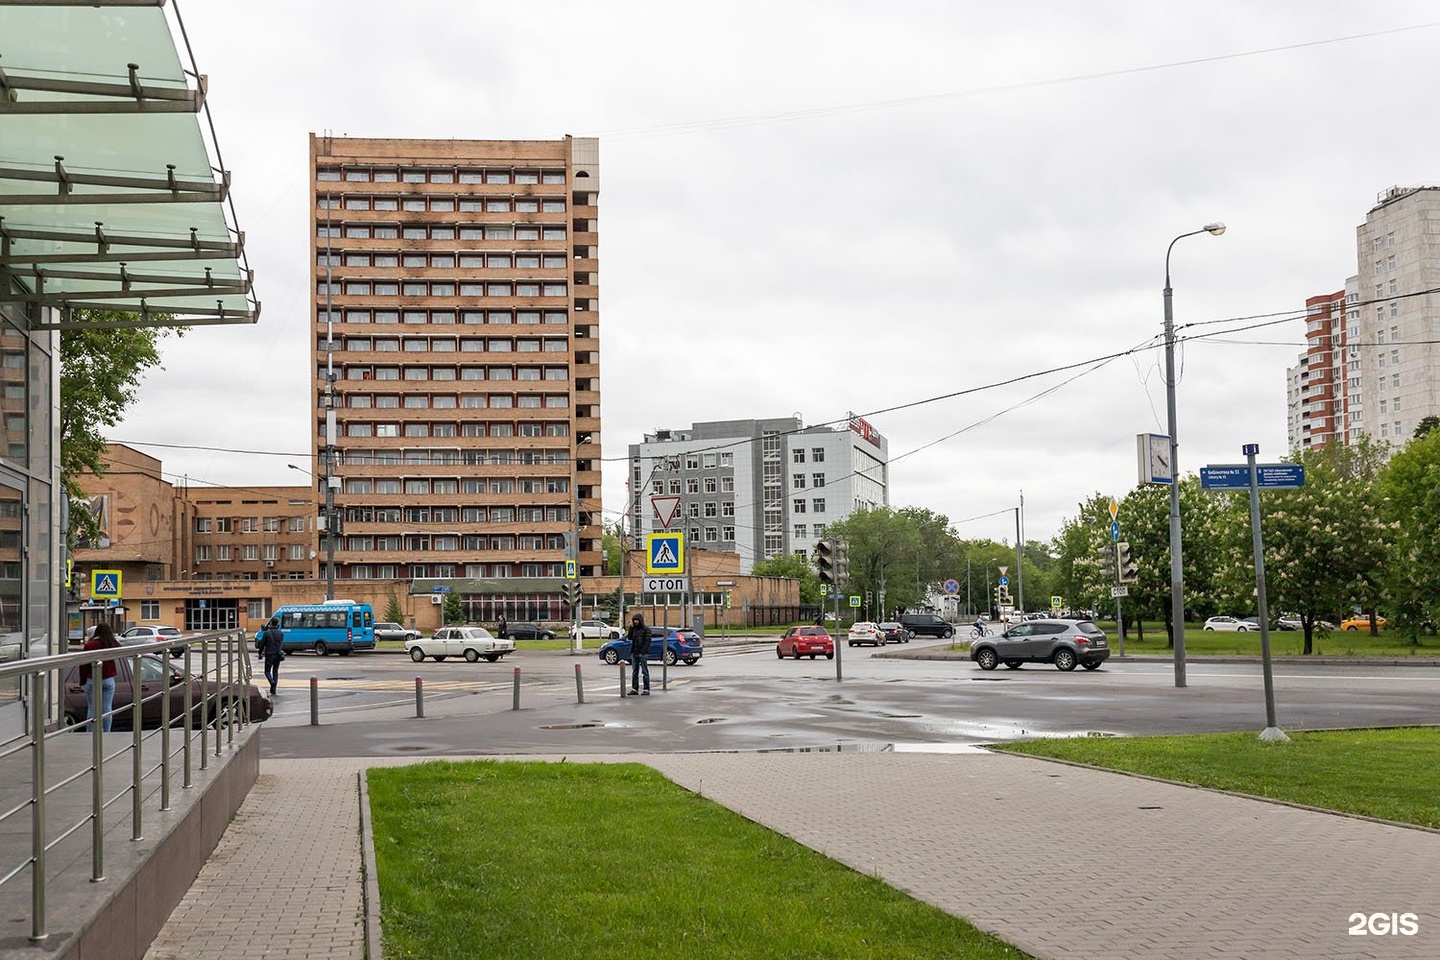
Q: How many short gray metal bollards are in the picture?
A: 5